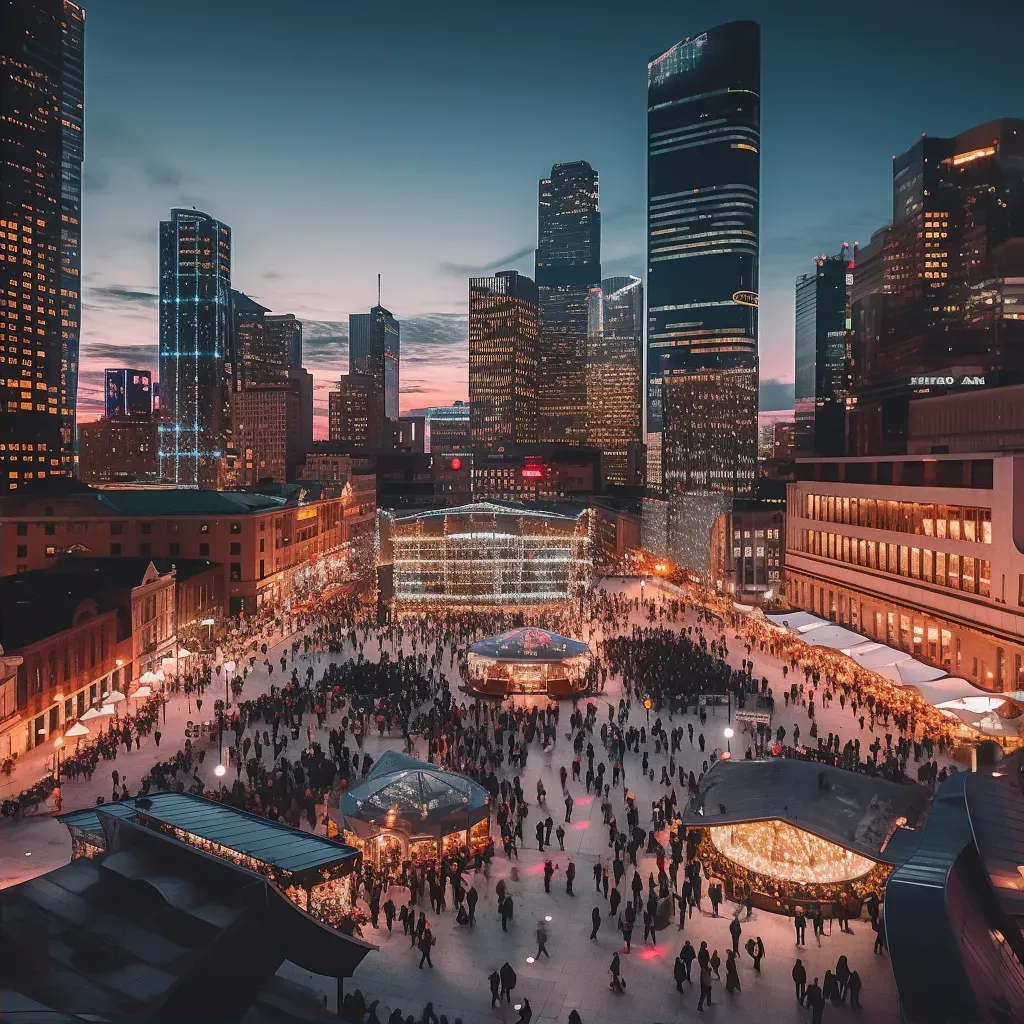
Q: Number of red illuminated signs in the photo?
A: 2